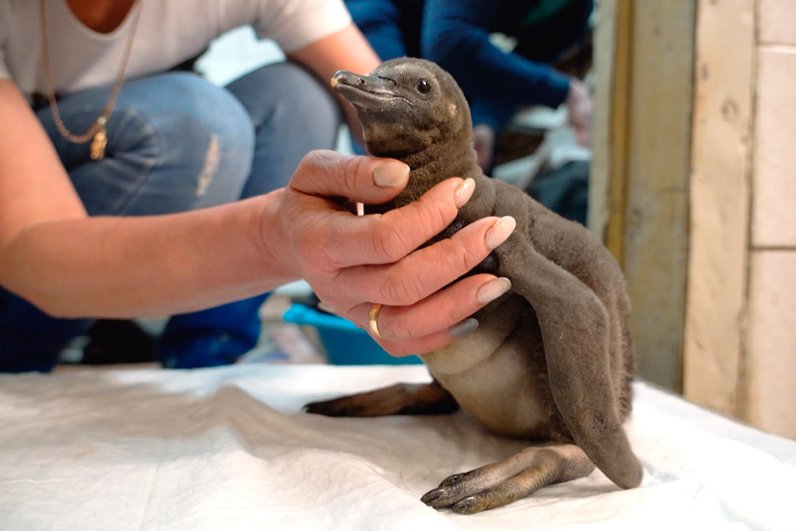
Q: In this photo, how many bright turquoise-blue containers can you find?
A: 1